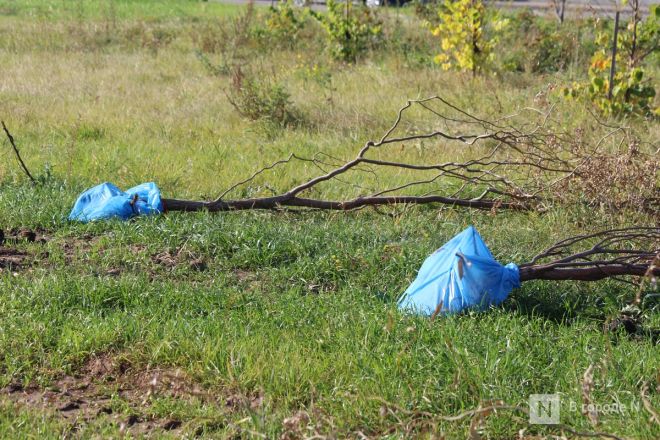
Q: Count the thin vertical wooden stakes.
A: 1